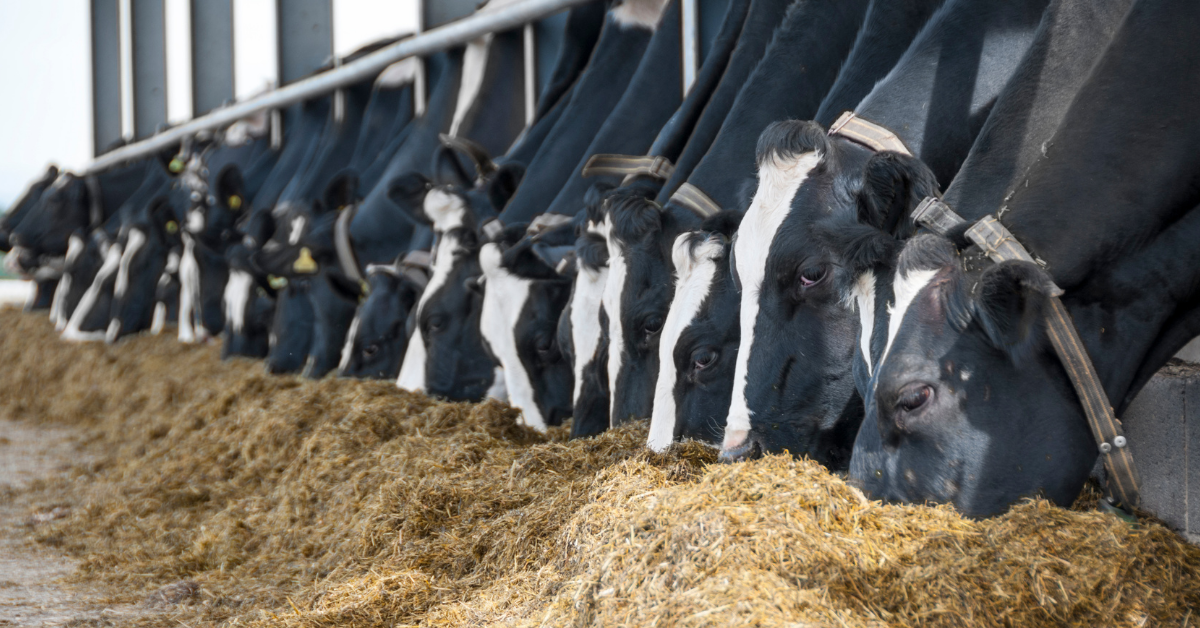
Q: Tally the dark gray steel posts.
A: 5